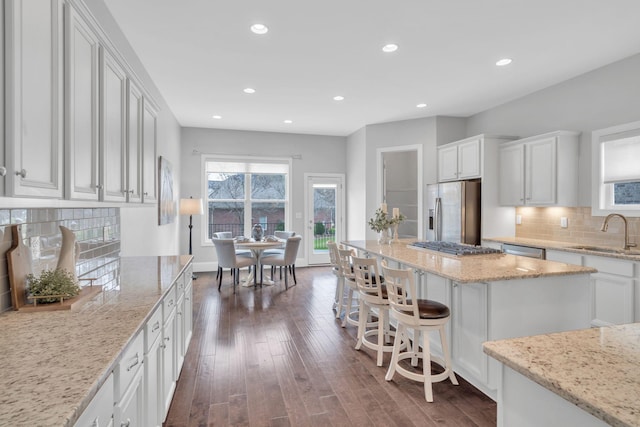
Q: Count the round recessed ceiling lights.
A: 8